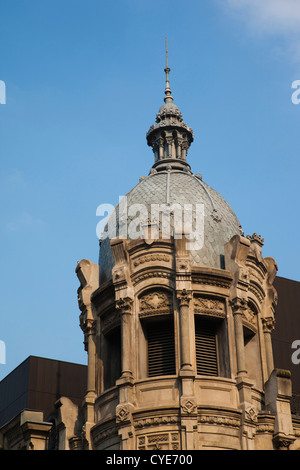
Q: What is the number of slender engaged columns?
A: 5